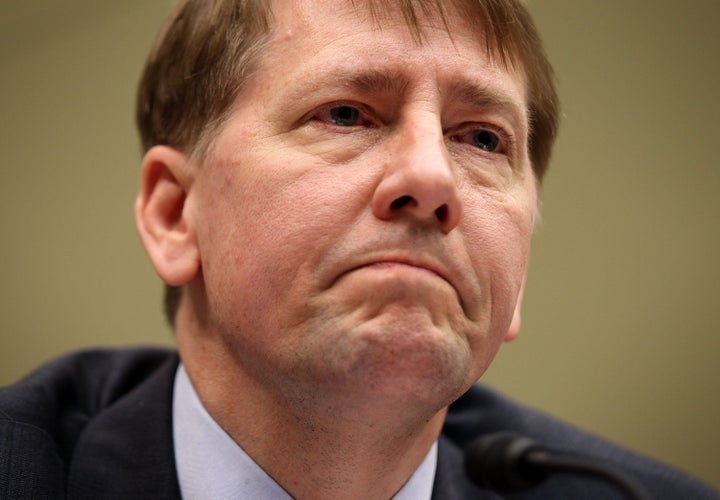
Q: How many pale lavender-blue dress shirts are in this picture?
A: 1